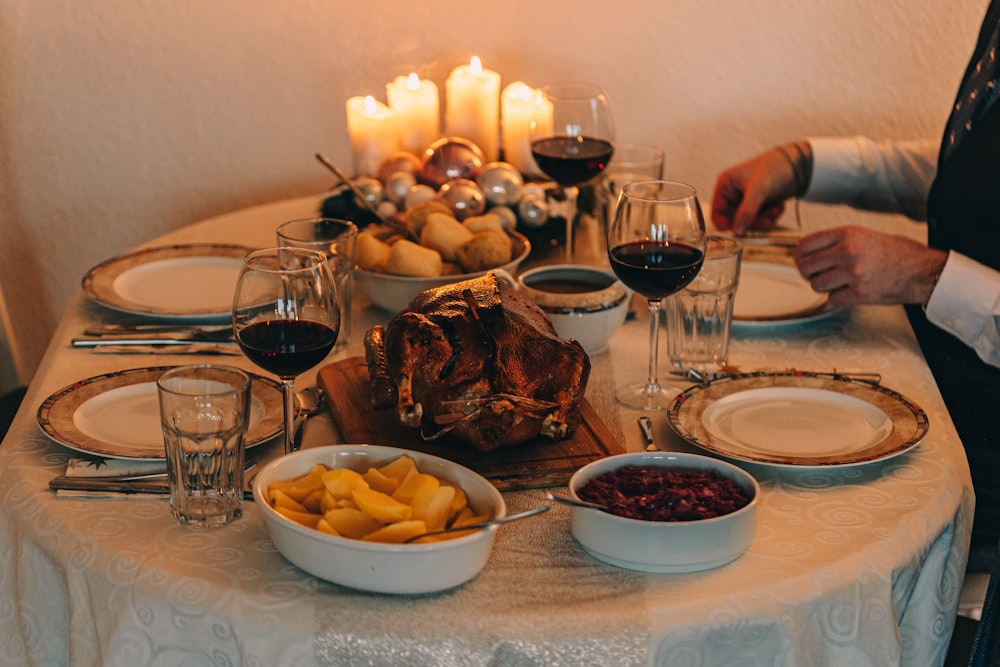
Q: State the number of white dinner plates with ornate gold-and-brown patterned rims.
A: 4